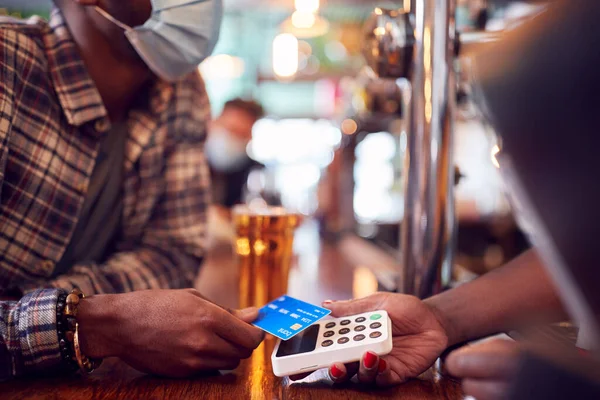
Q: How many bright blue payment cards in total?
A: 1